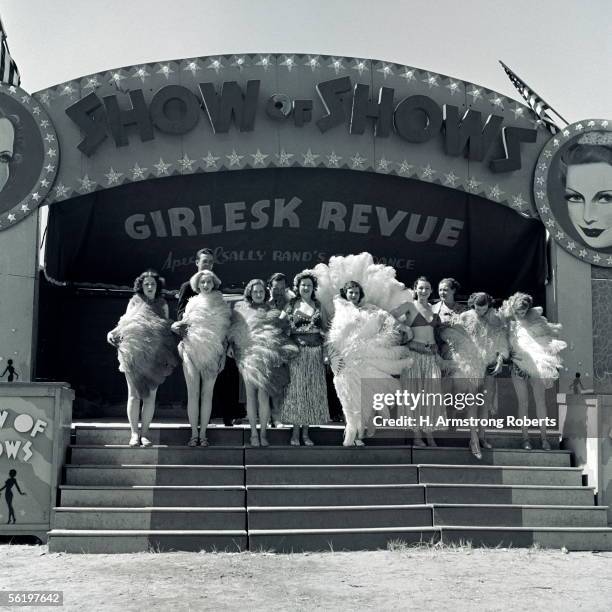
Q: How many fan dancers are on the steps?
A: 6